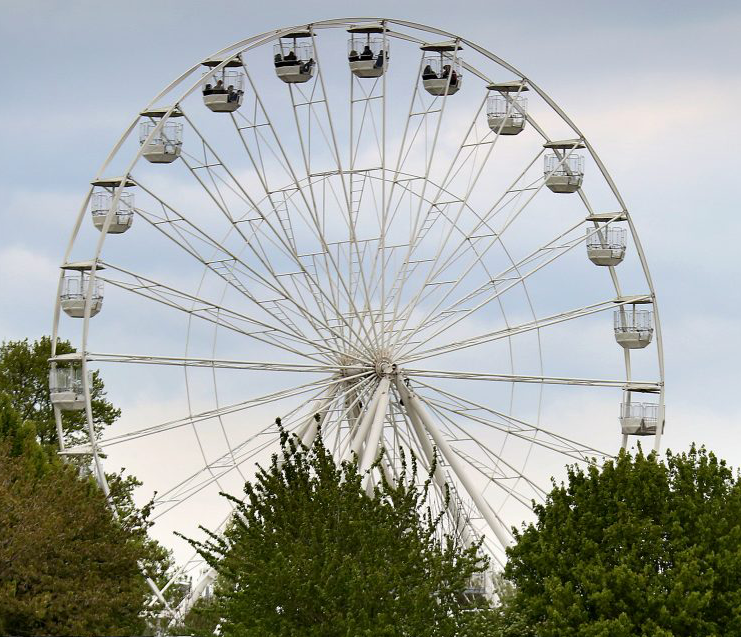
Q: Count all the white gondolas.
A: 13